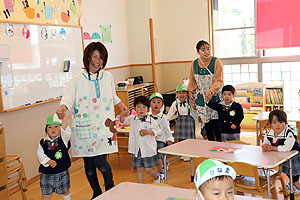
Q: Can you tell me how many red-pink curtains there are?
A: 1